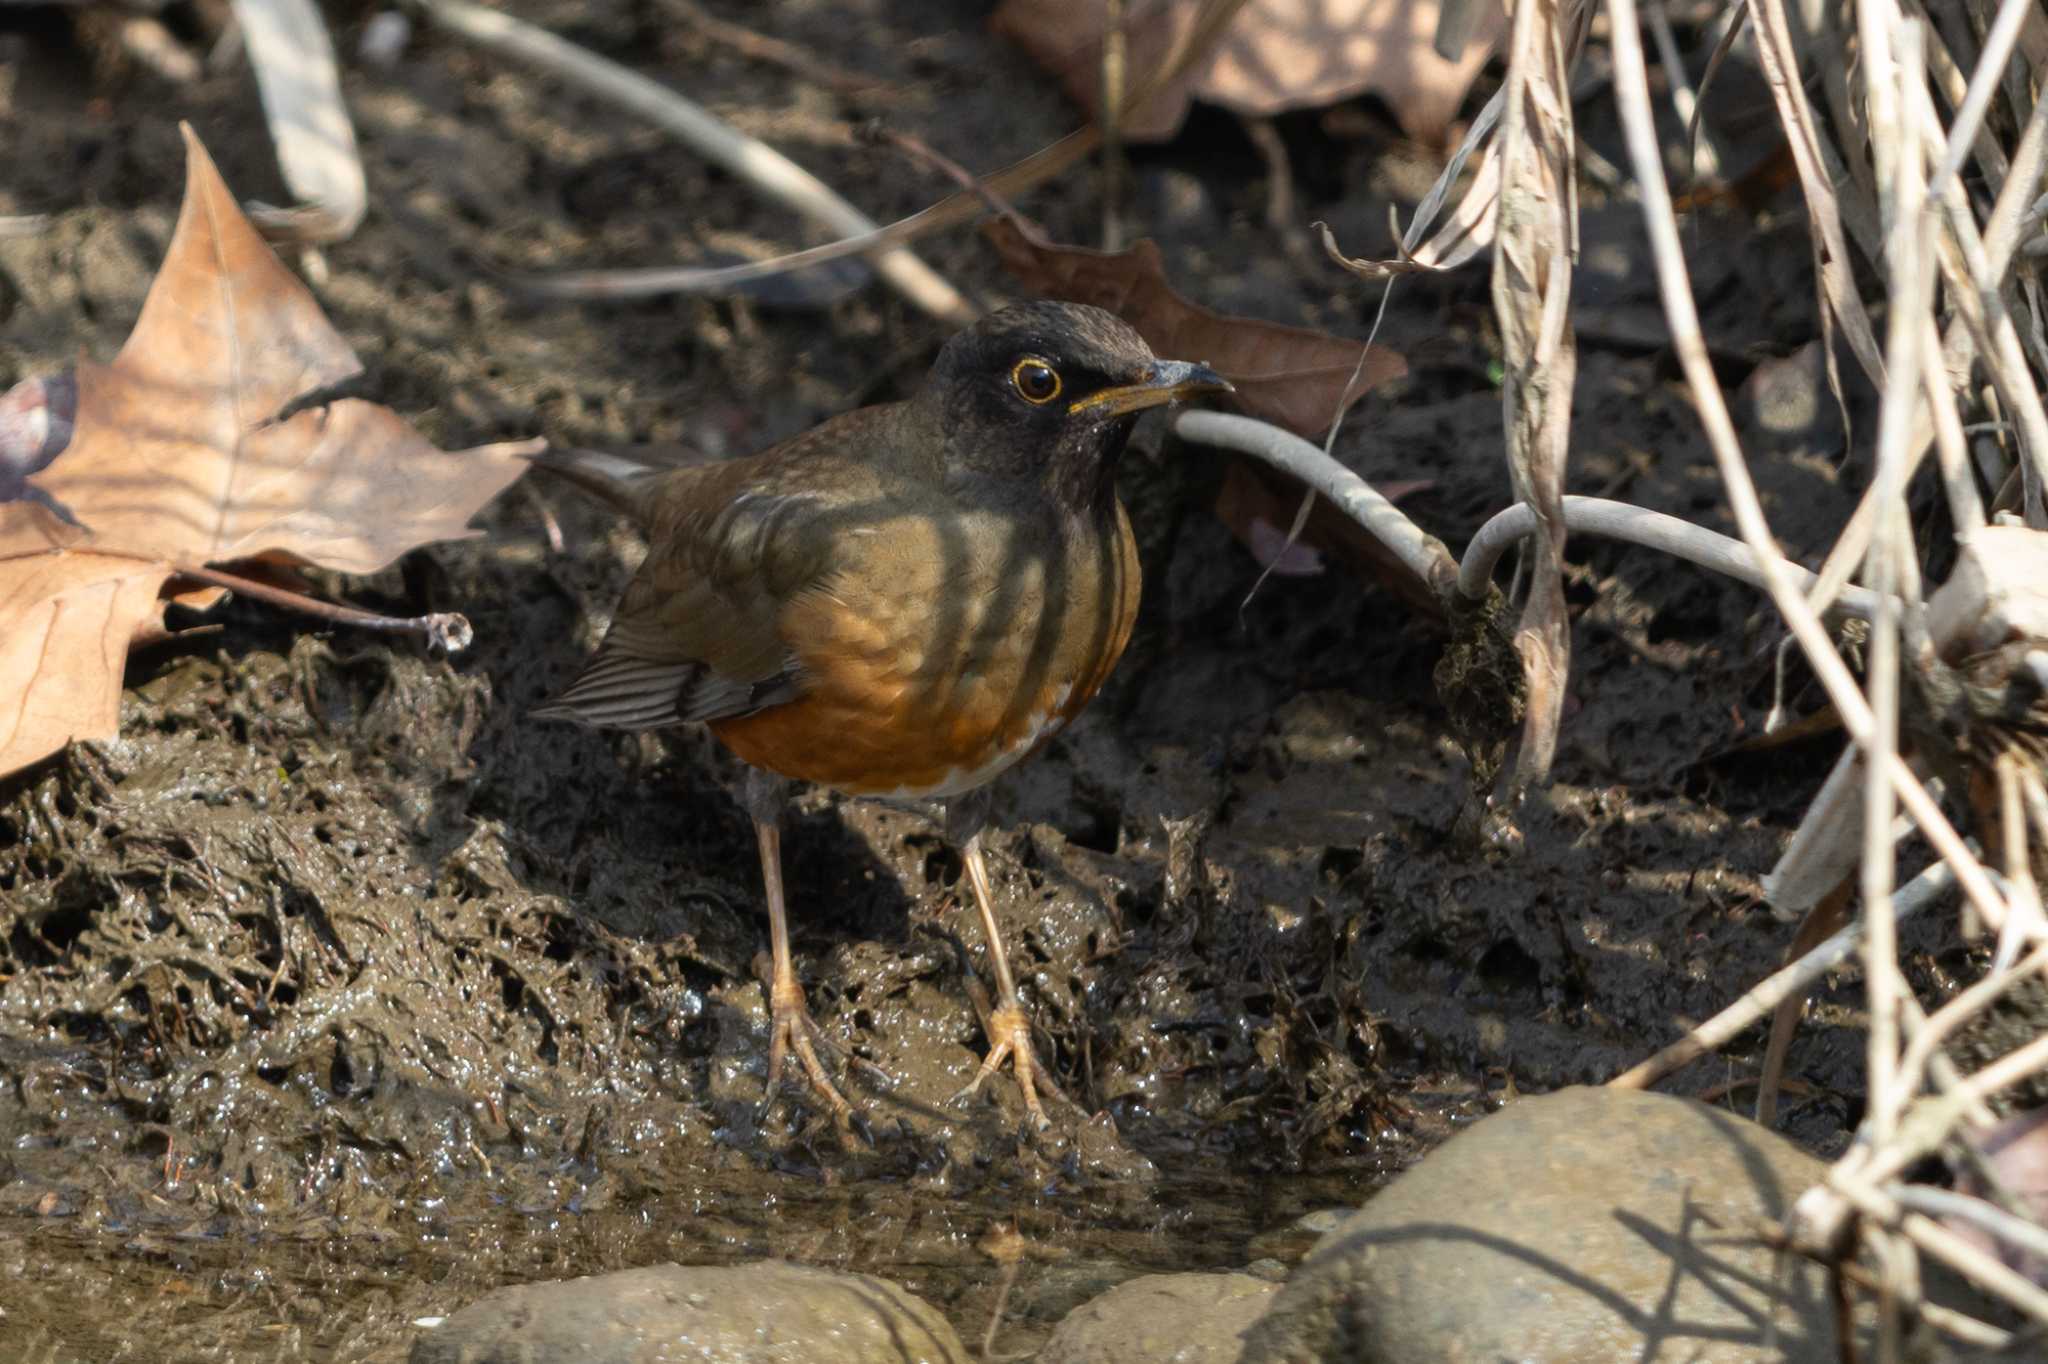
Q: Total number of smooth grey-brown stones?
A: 3